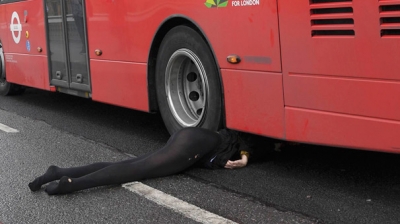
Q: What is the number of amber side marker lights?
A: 3